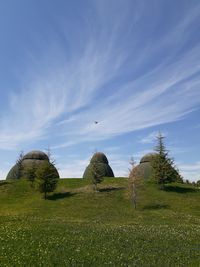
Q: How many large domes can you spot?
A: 3